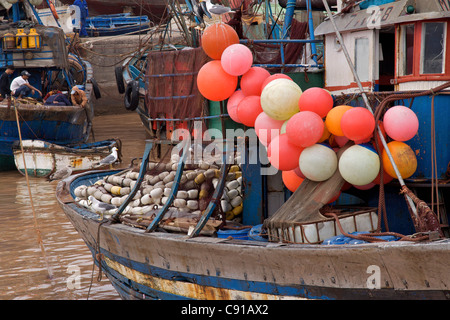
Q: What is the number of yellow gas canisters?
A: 3